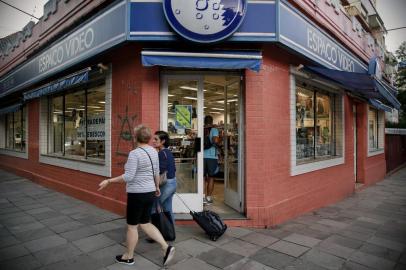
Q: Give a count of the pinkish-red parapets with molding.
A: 2